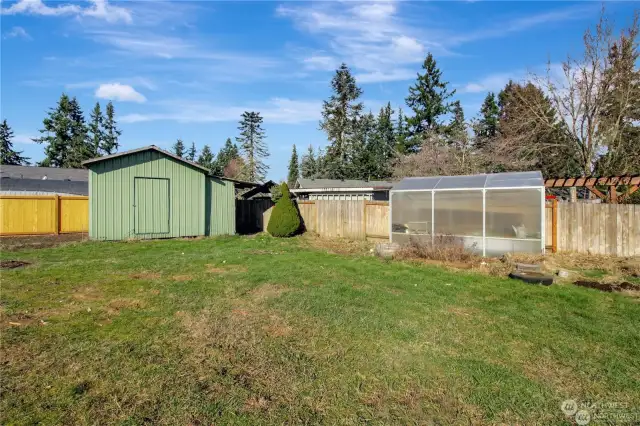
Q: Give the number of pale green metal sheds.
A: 1